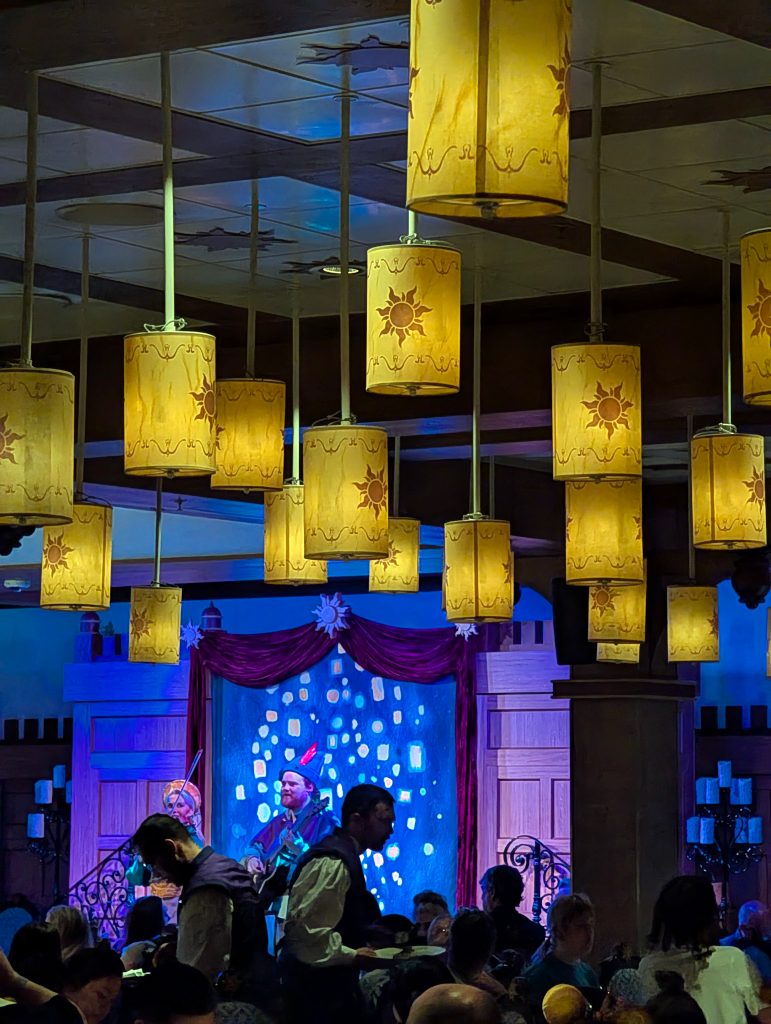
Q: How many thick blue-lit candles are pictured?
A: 13